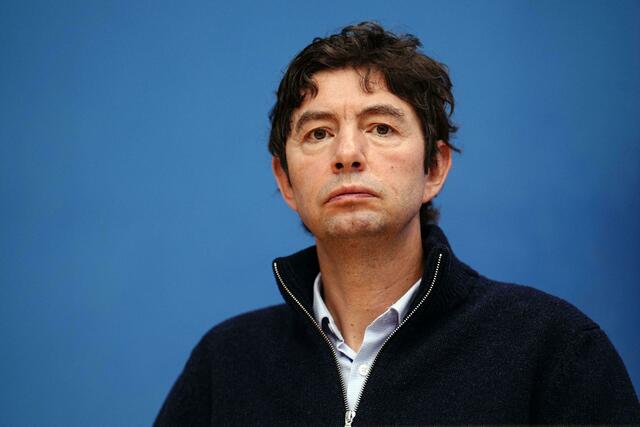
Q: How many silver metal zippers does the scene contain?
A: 1